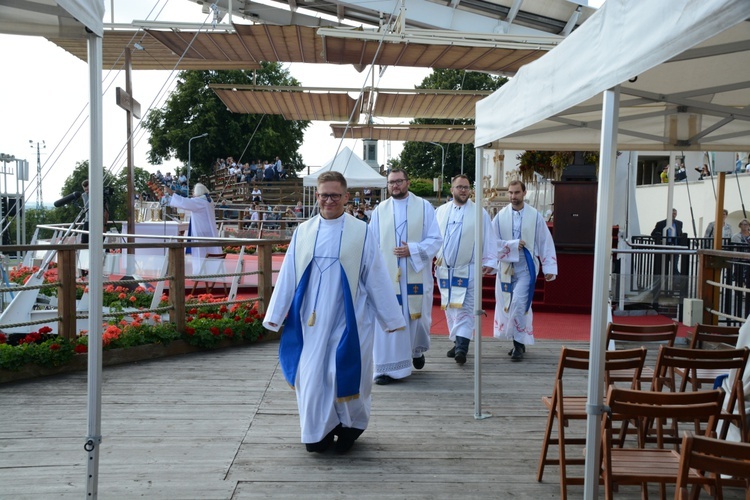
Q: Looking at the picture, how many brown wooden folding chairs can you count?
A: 6